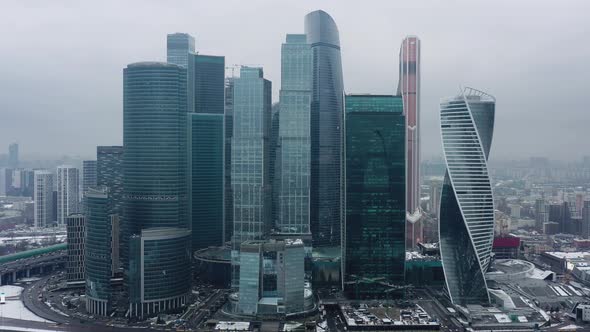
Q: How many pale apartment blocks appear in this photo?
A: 2